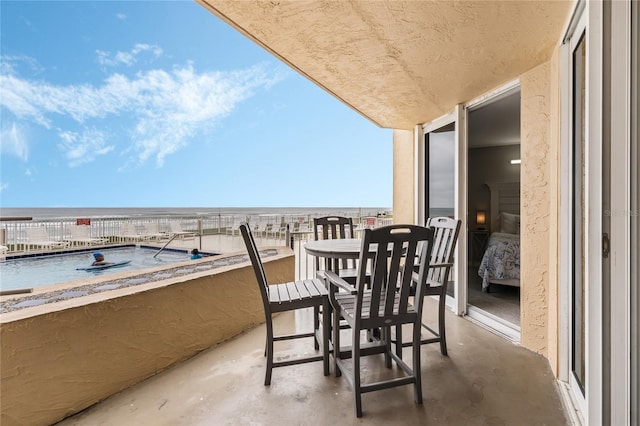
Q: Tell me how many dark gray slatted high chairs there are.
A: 4